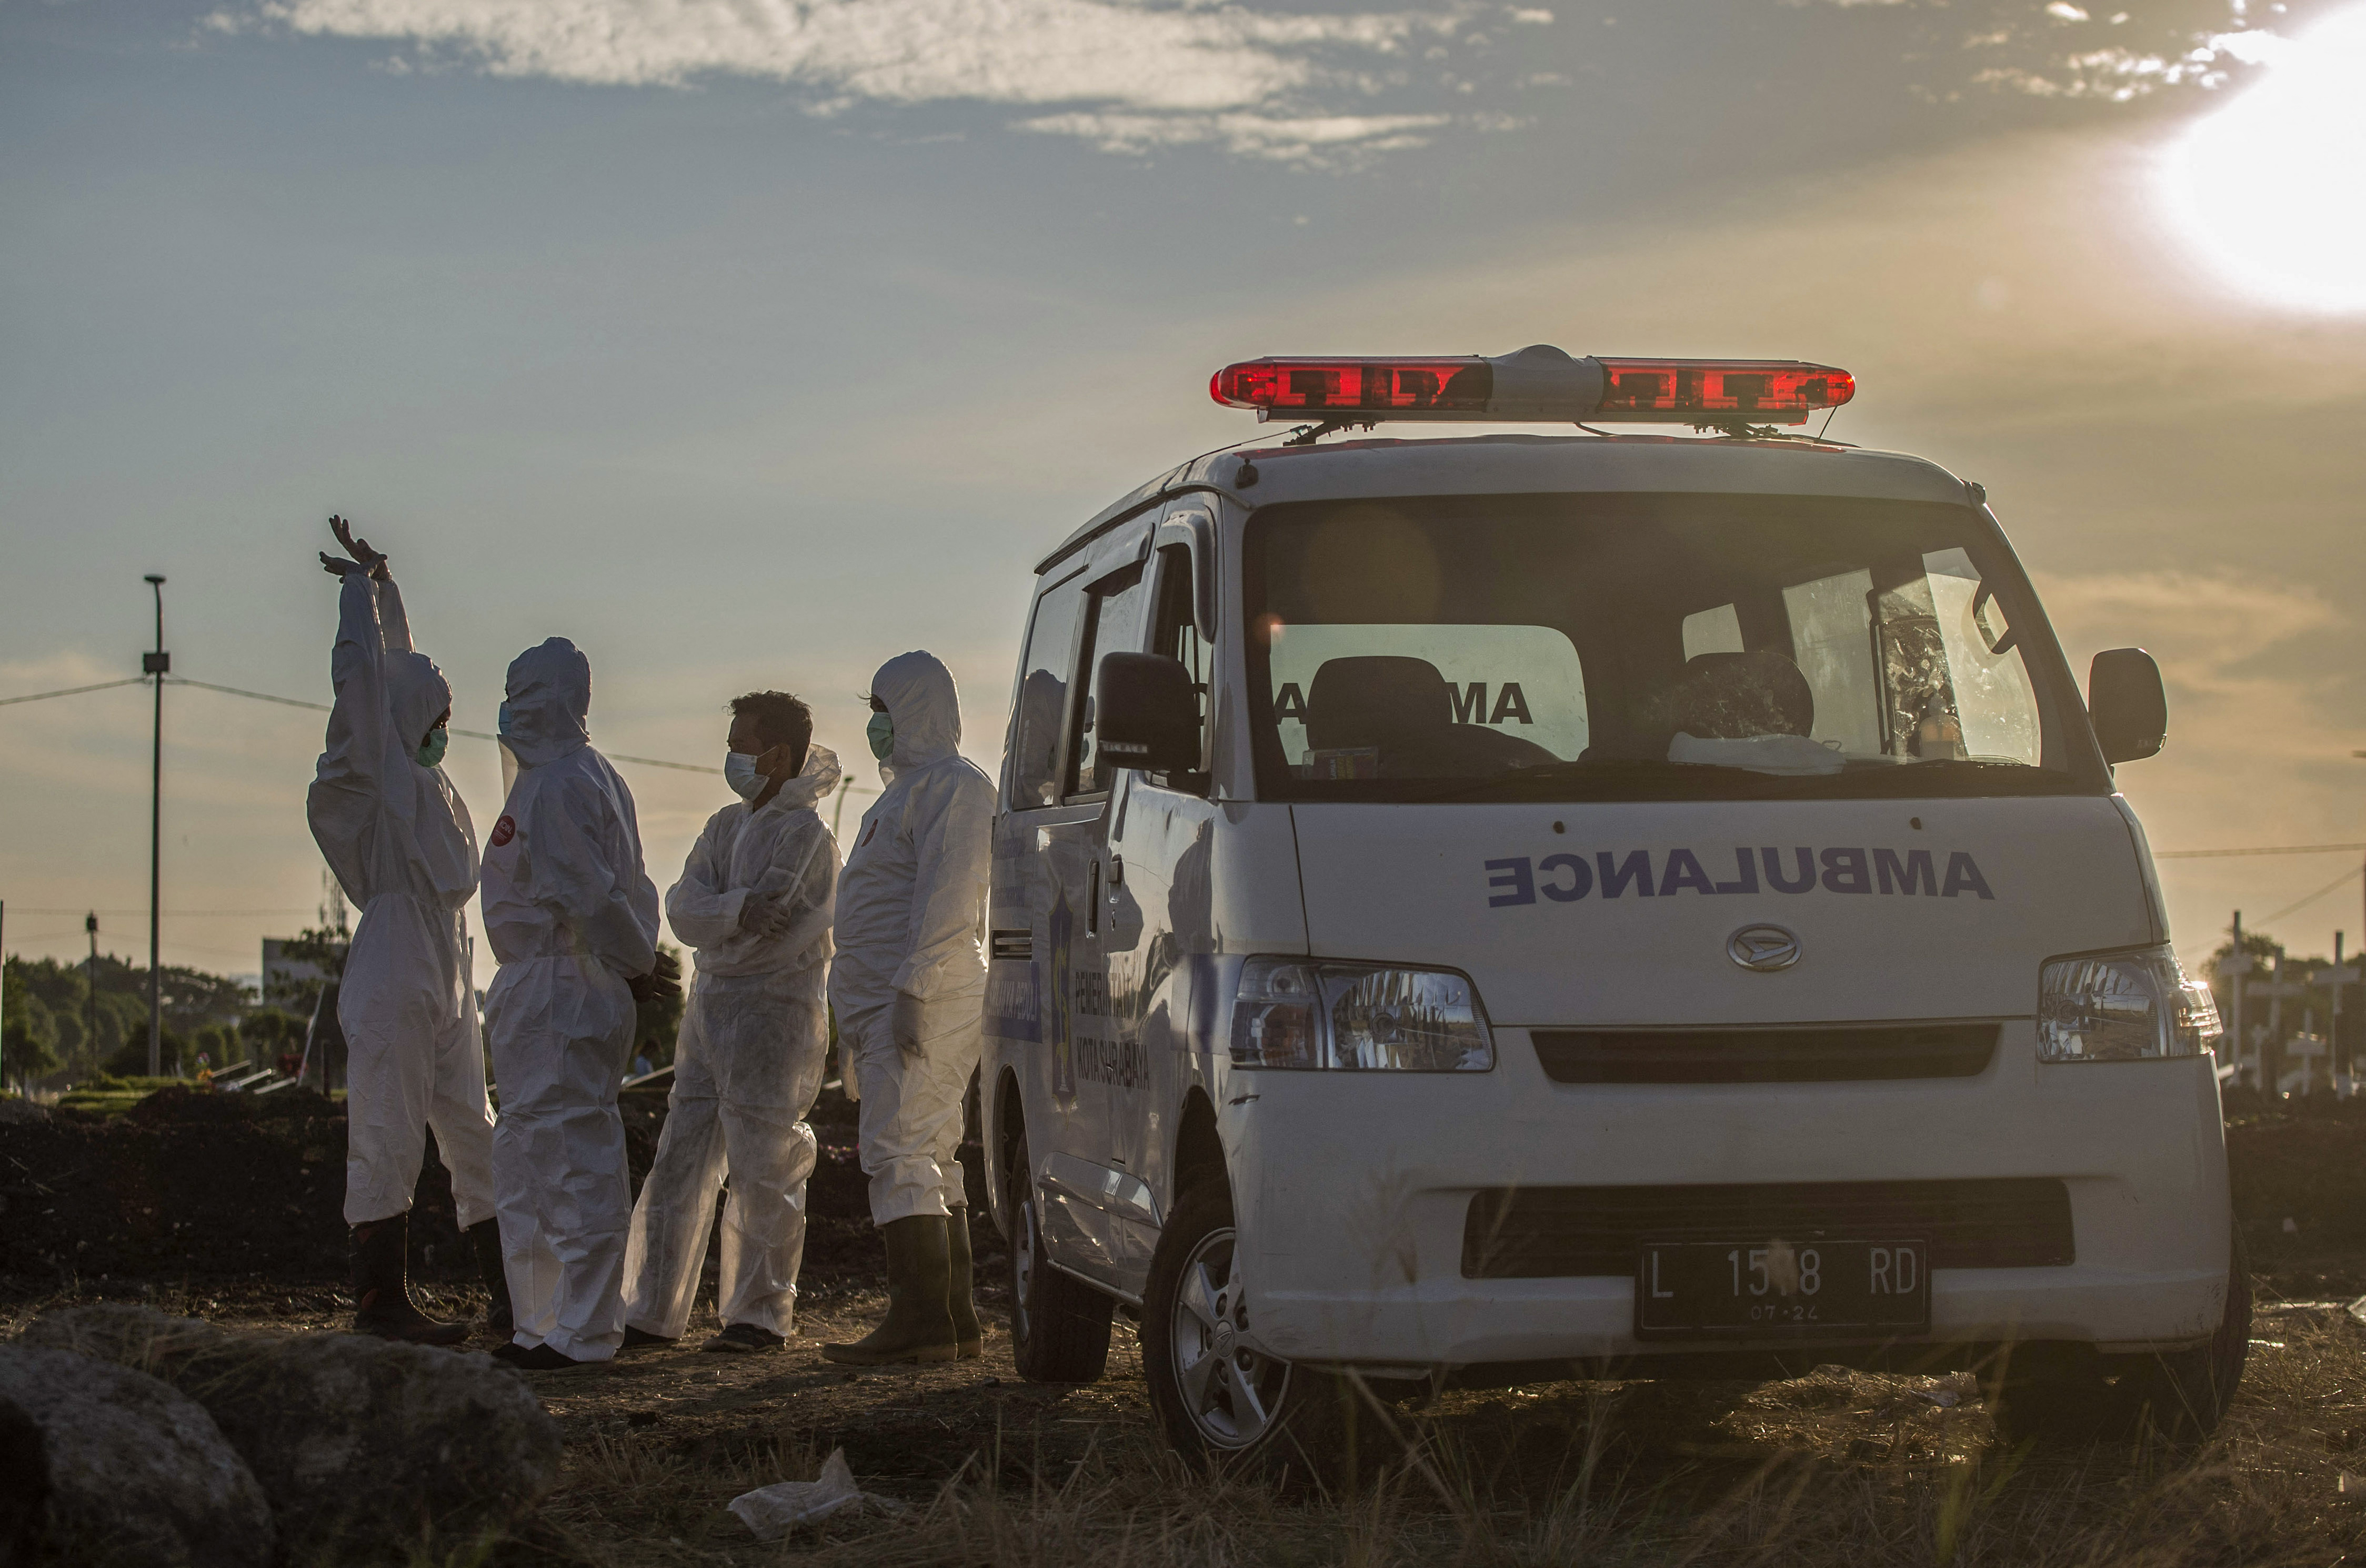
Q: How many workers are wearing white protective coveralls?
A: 4